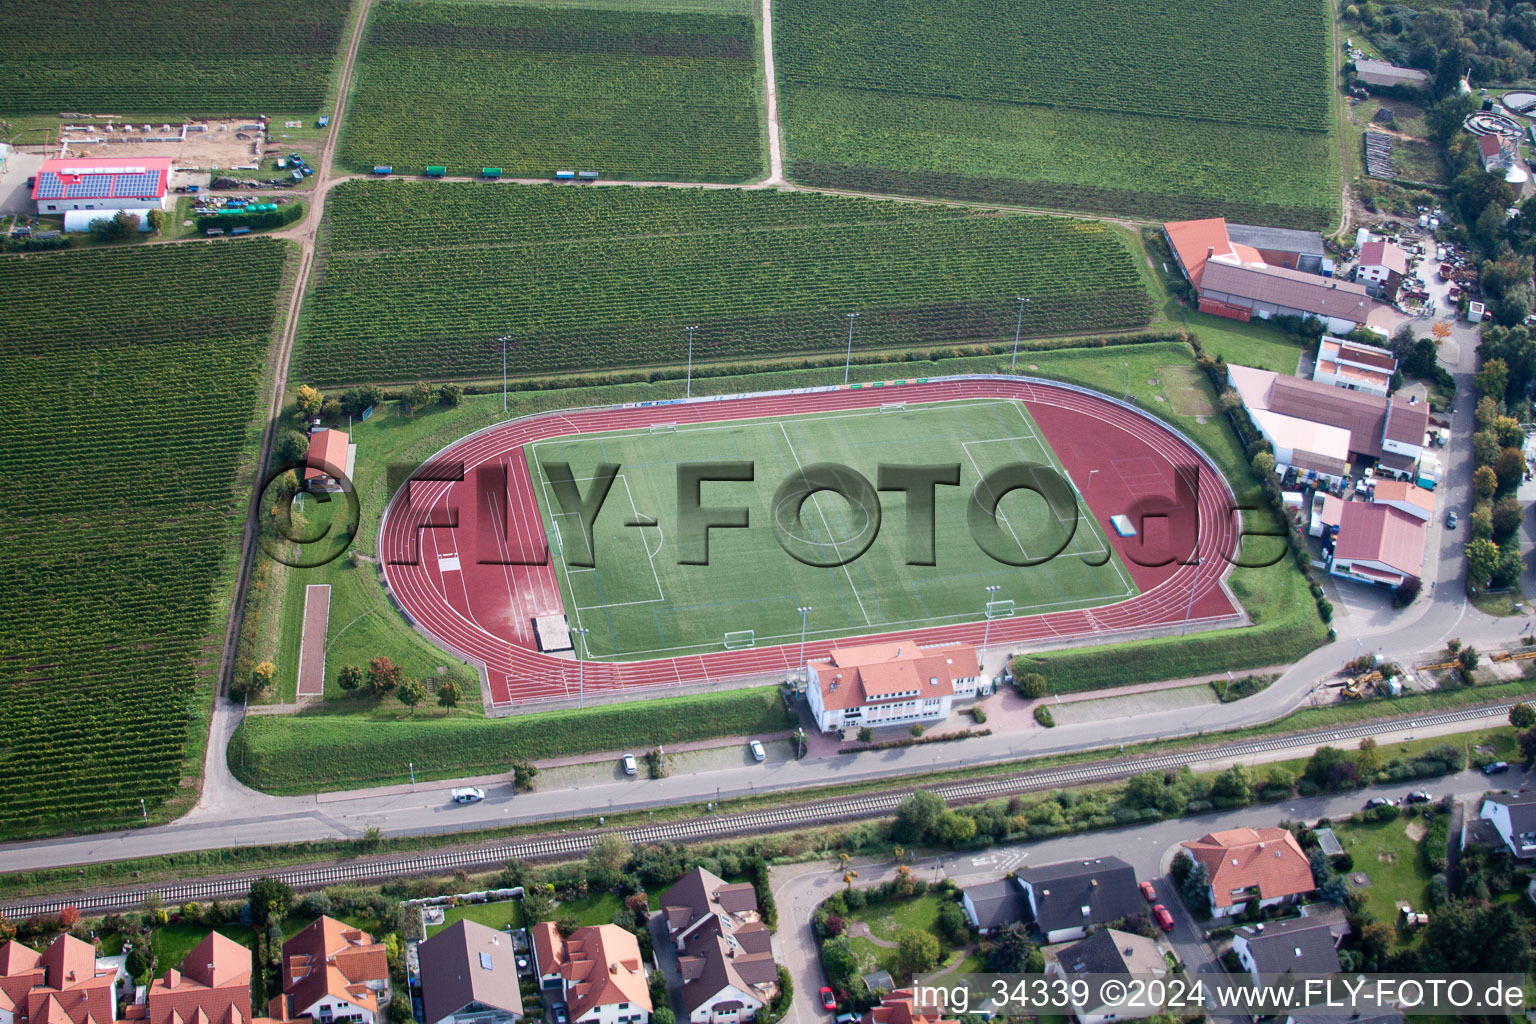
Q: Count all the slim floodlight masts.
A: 8